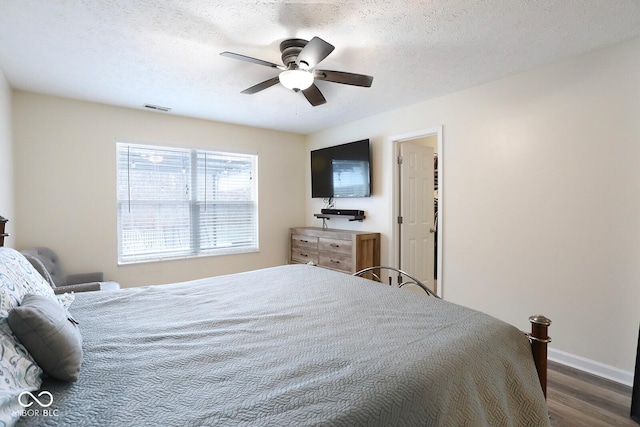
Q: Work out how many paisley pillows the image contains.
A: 2